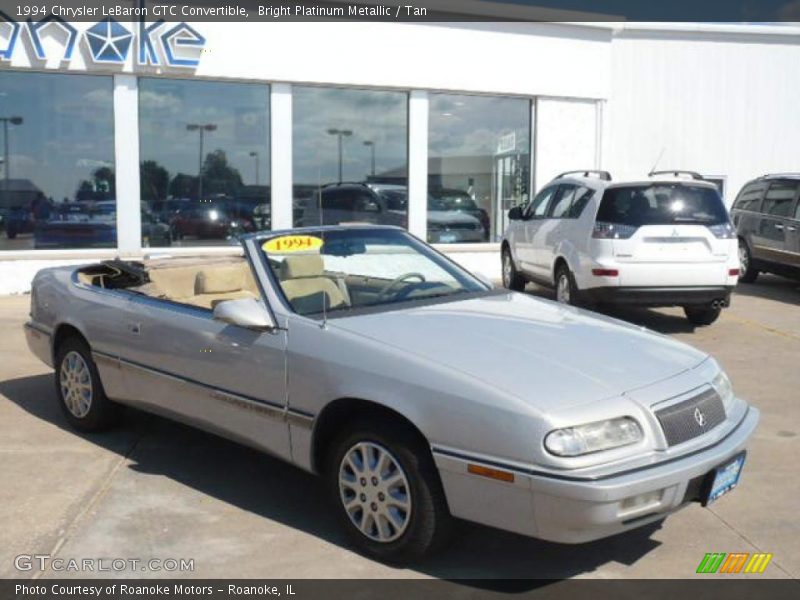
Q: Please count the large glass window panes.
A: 4